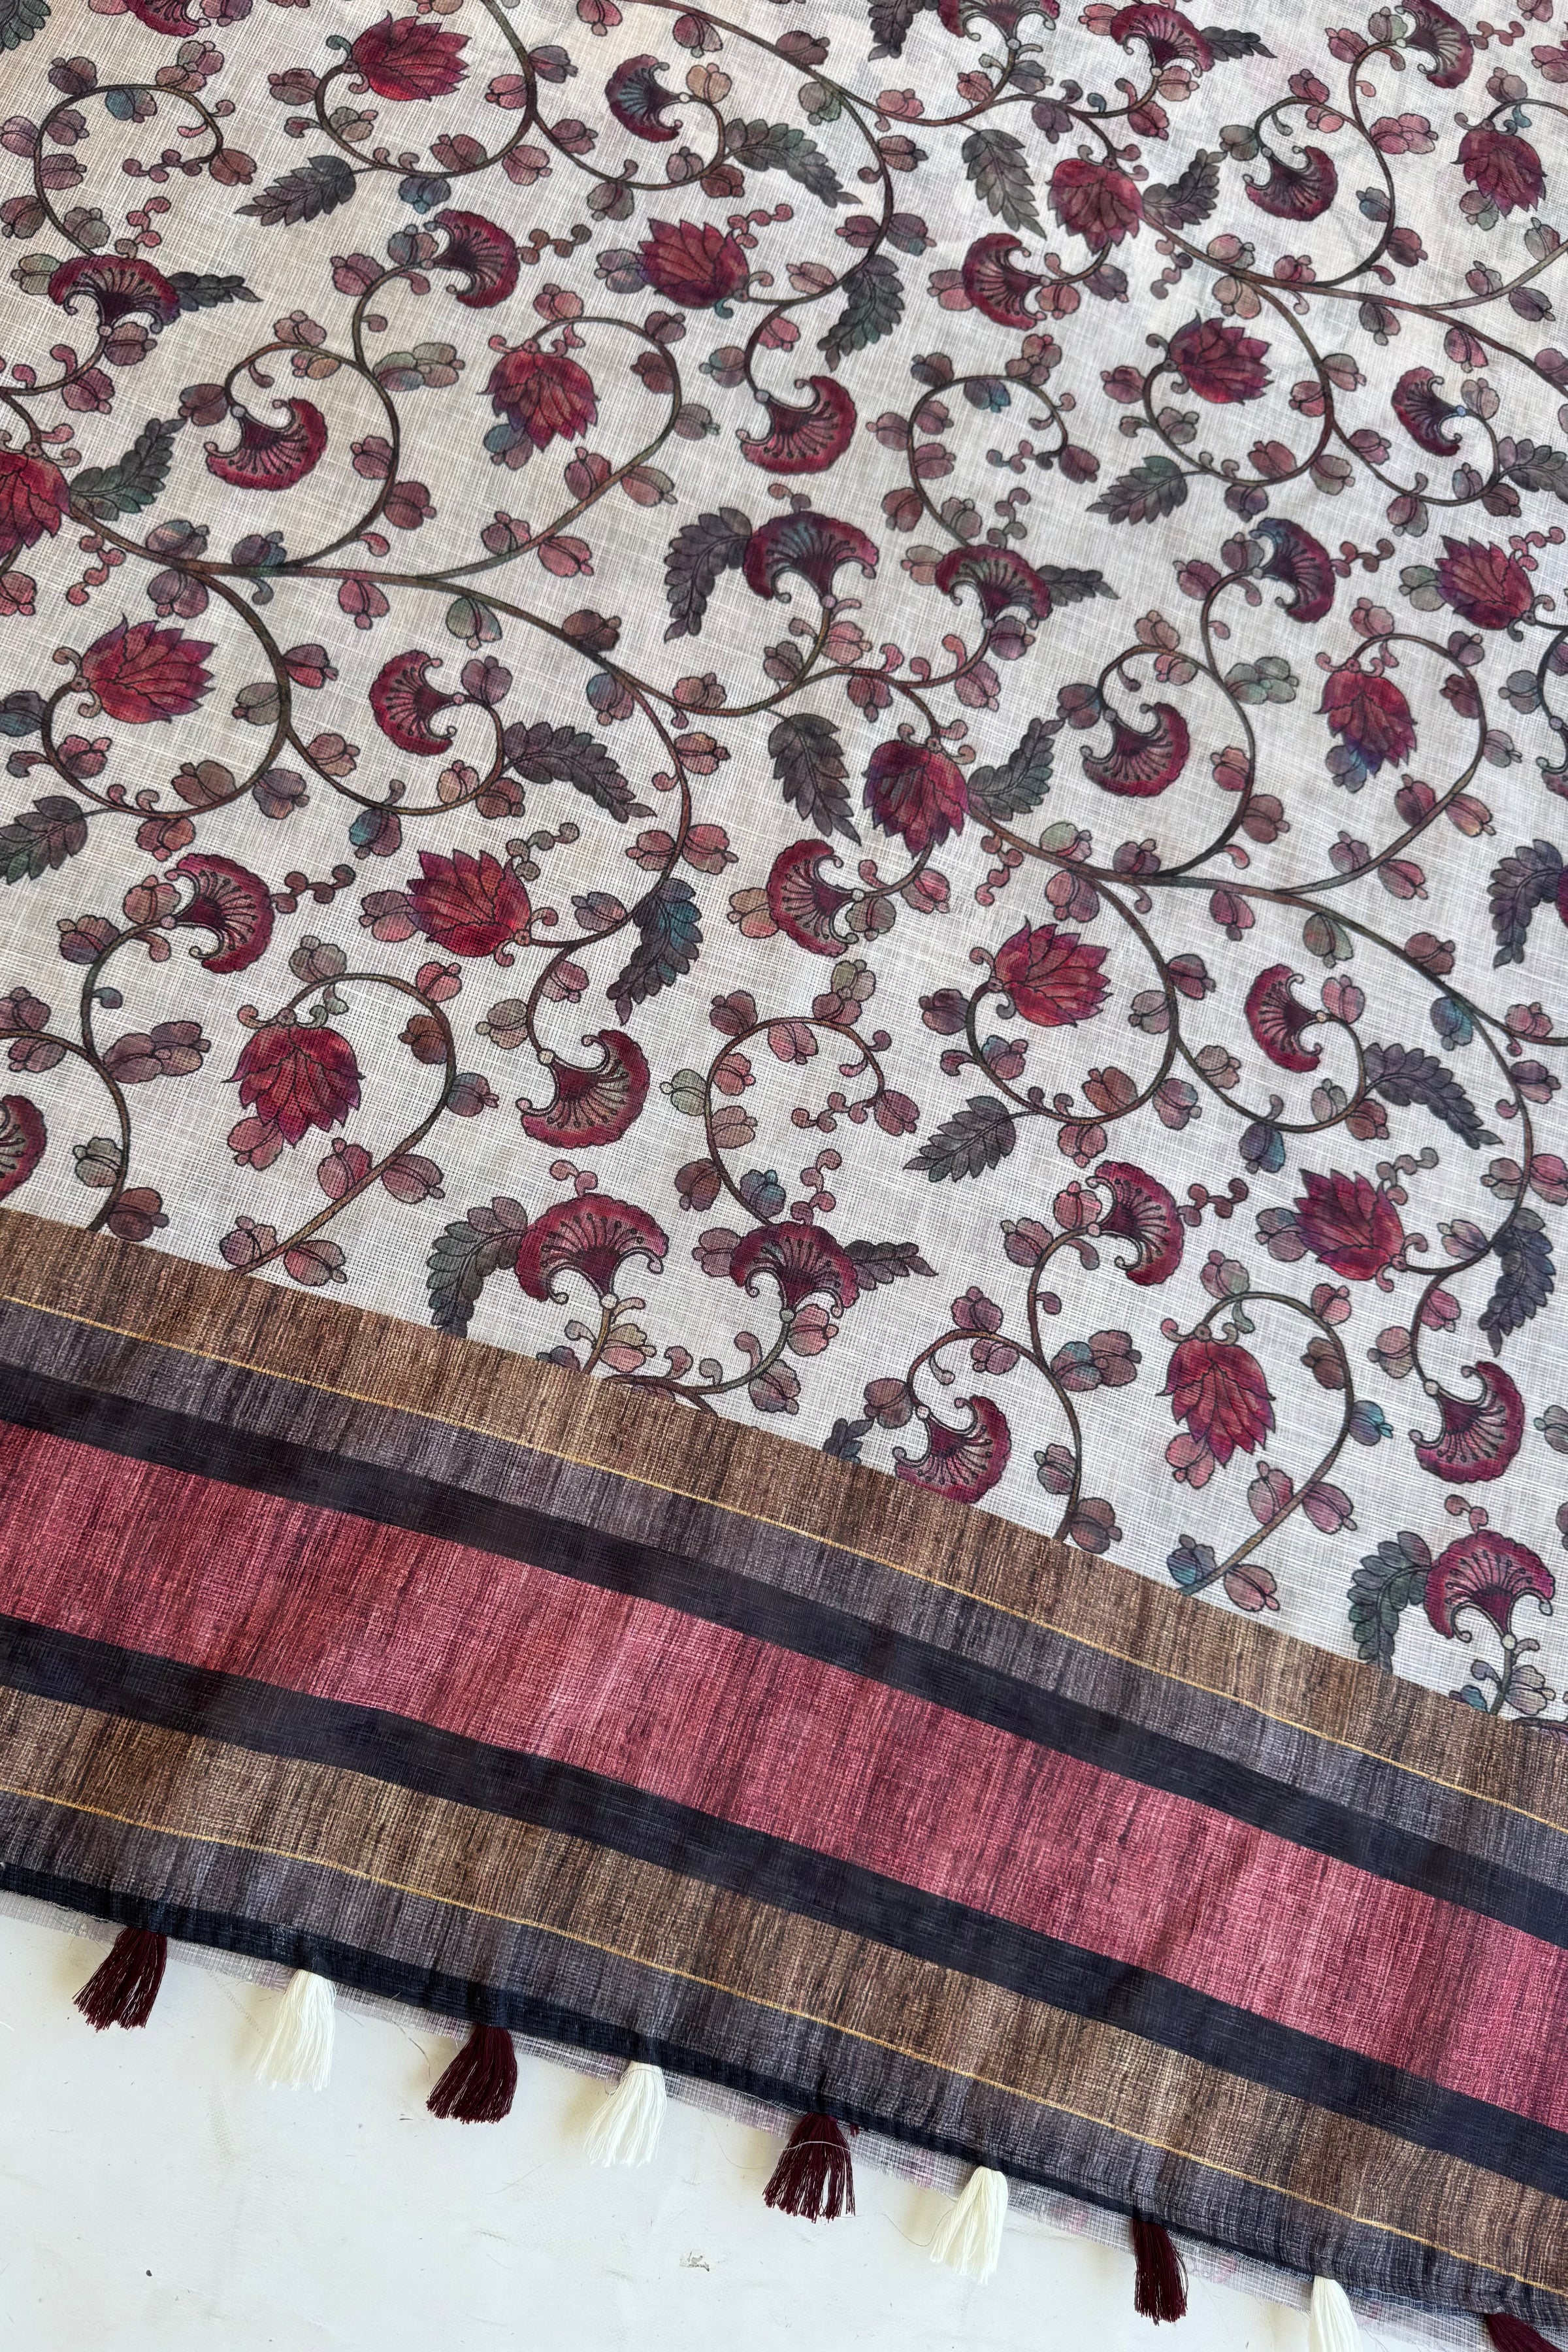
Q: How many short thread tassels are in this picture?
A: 9